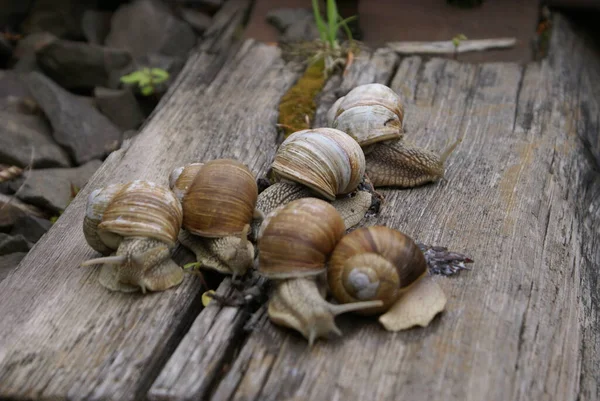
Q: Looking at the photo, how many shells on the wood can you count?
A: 6